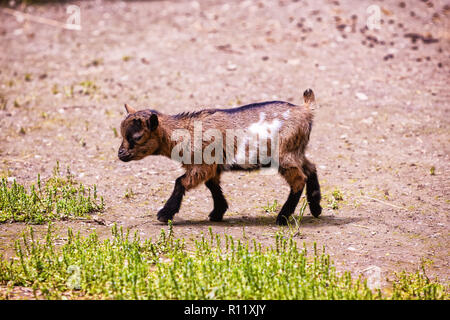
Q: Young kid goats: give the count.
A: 1